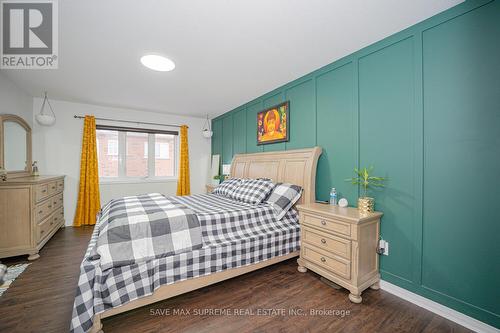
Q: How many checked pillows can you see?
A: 3